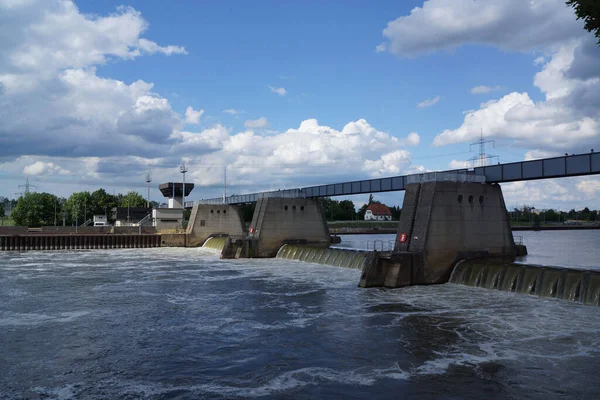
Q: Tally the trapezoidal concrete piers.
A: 3